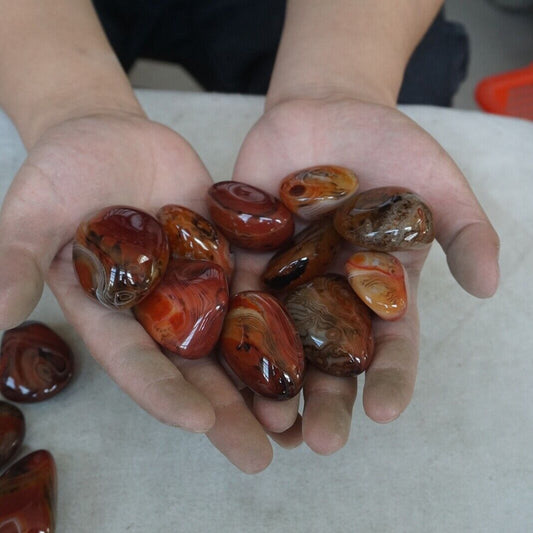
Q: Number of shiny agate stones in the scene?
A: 13